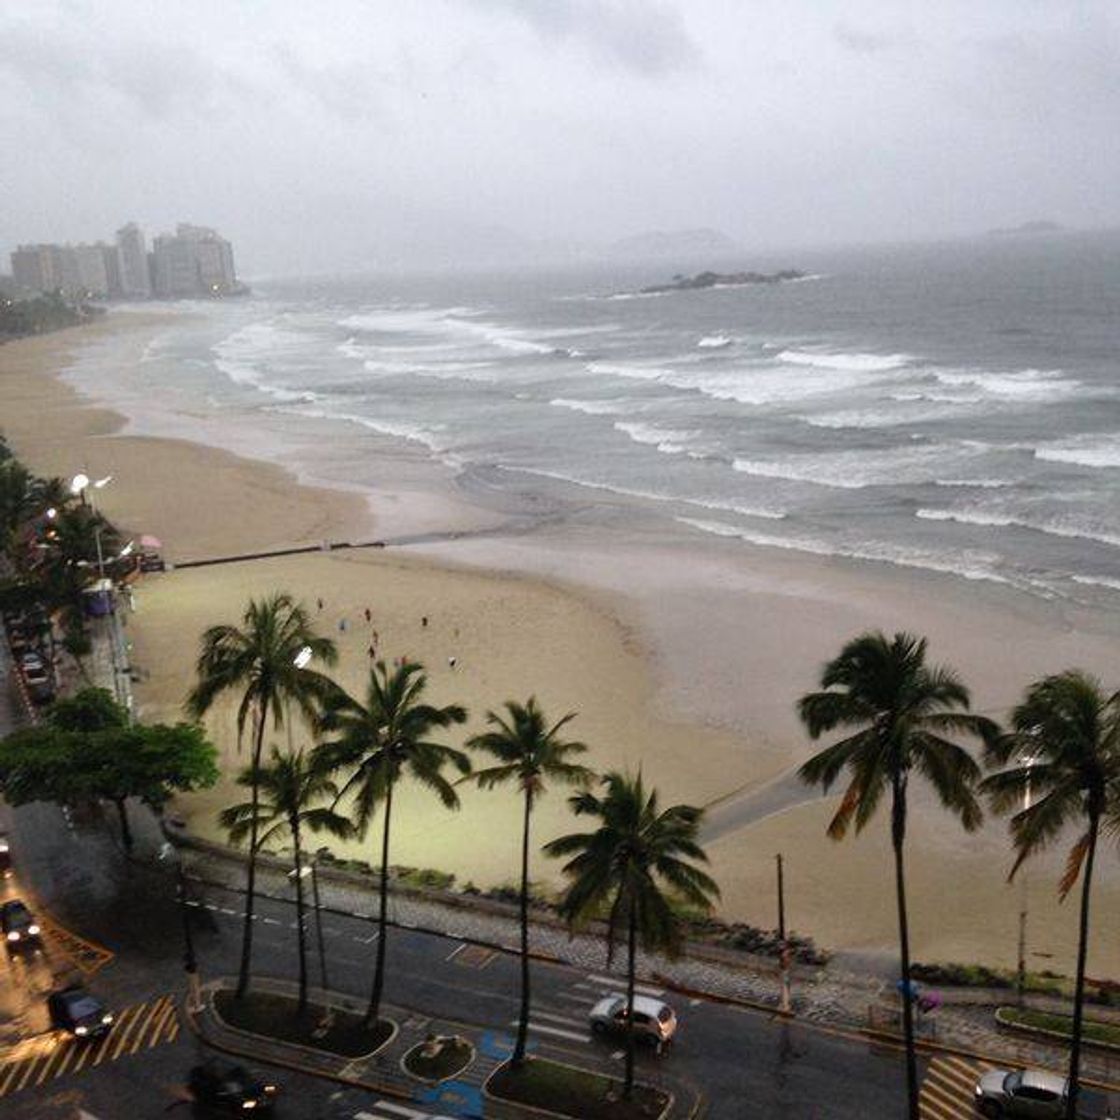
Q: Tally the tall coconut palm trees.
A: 7